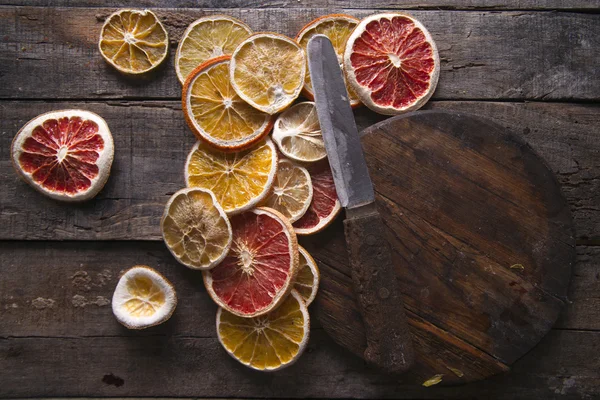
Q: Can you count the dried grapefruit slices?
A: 4